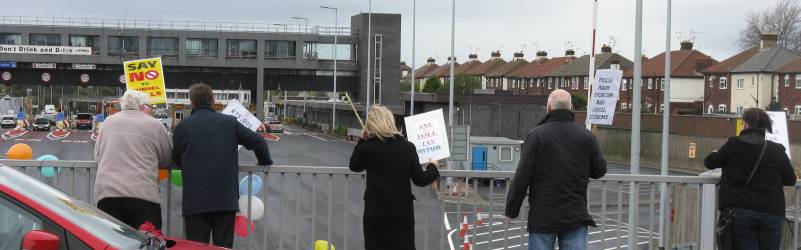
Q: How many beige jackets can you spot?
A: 1